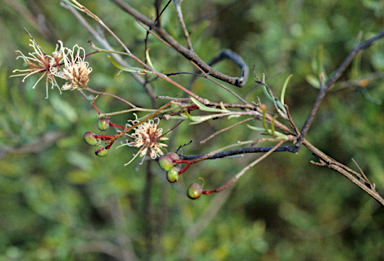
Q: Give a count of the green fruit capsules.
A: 7